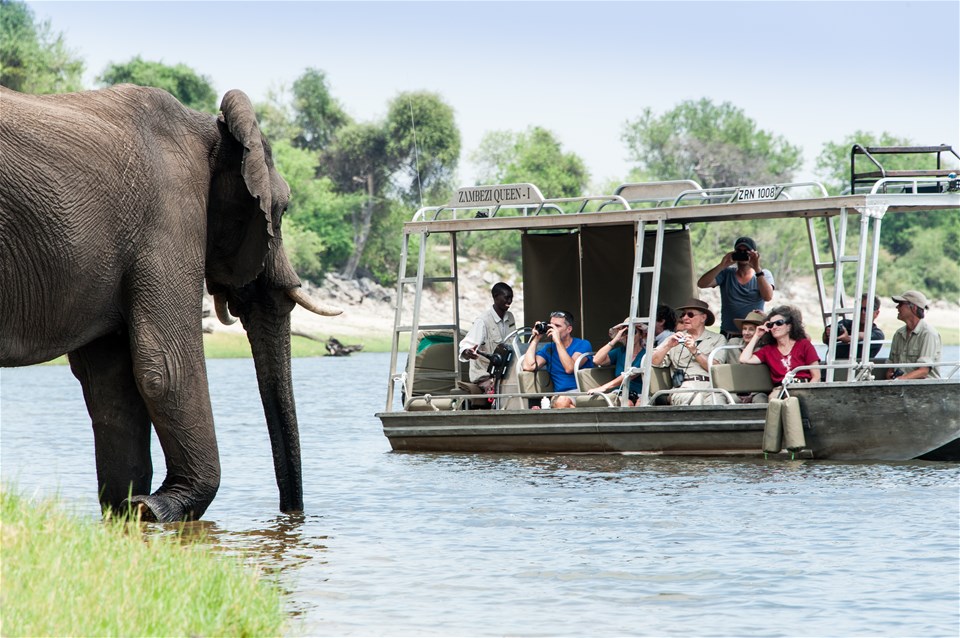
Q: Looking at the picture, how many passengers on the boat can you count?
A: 9